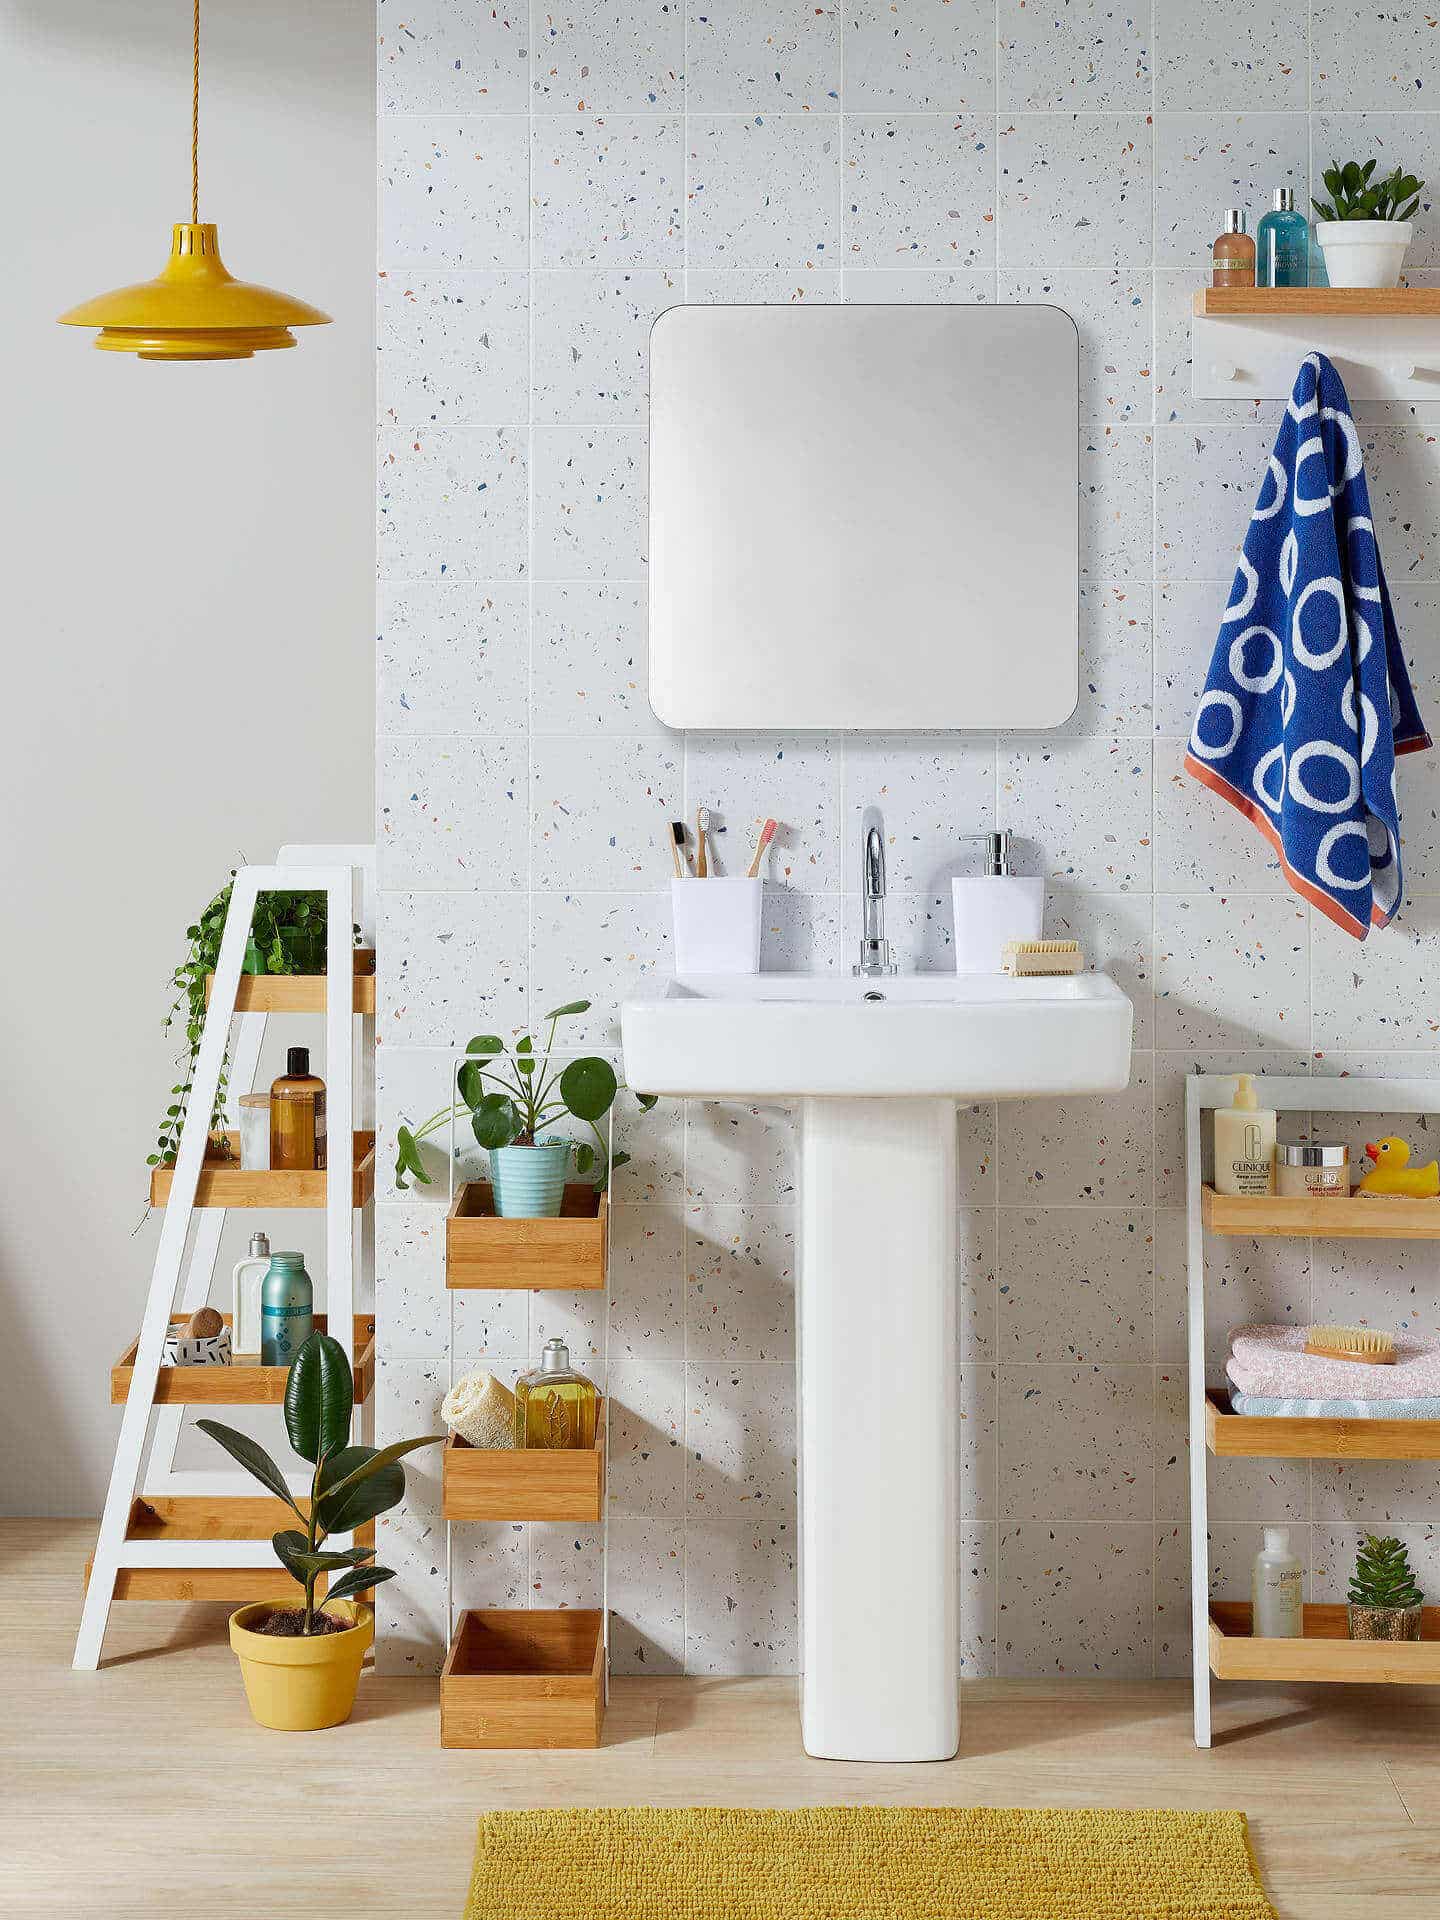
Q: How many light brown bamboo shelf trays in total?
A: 10